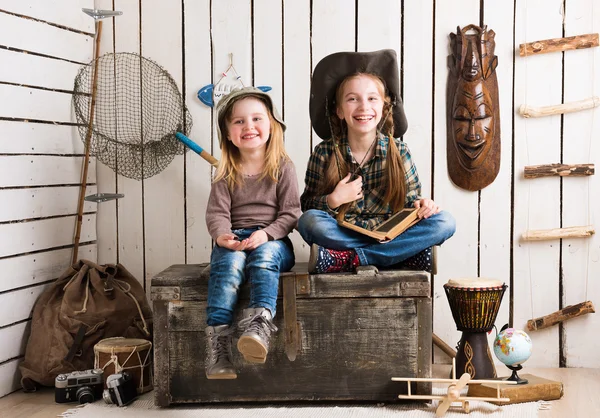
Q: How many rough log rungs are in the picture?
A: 5